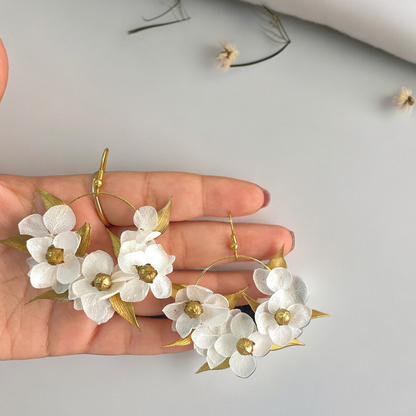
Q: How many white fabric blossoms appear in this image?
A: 6